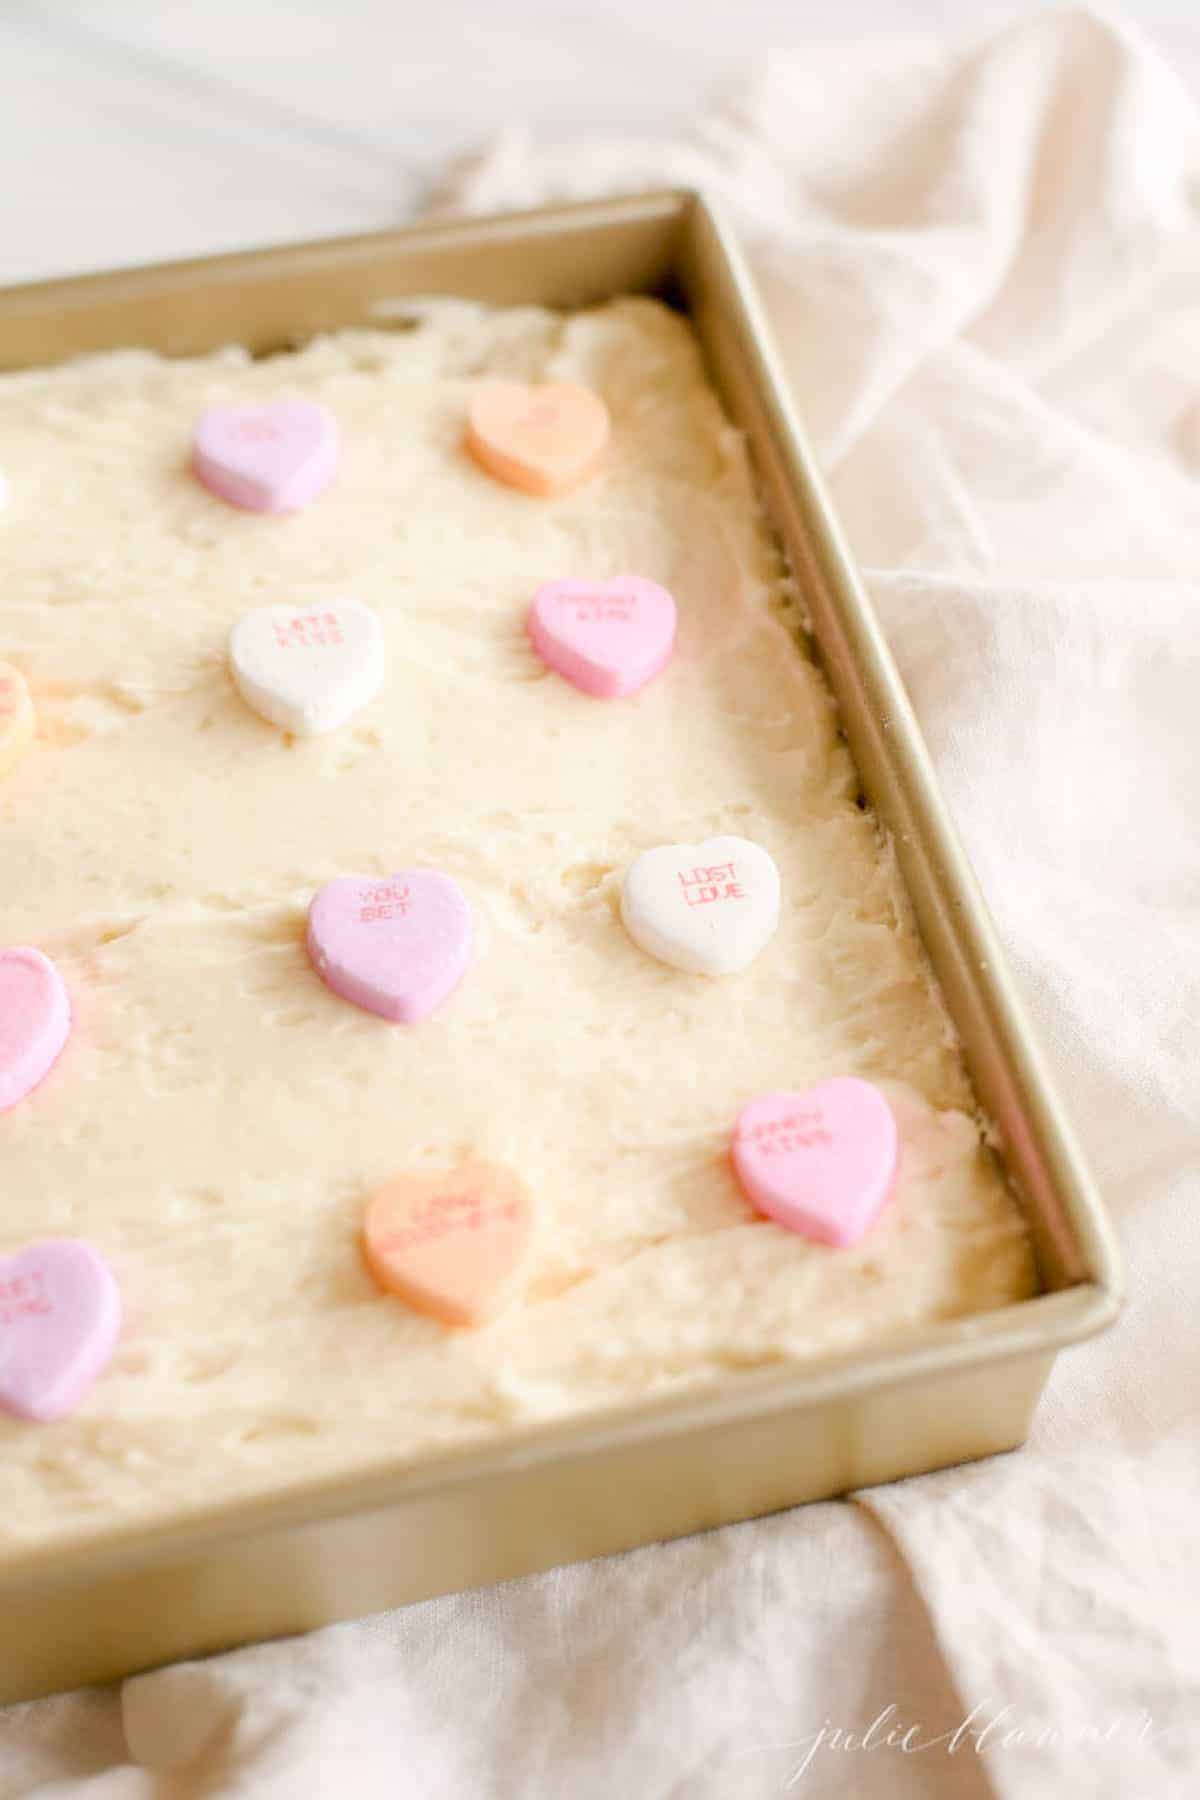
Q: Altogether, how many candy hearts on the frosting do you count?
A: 12